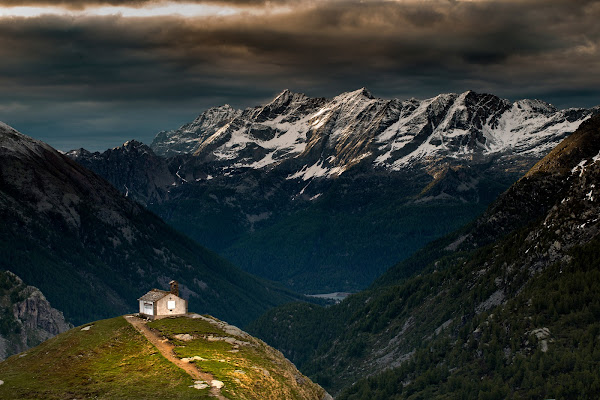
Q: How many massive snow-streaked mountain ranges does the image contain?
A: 1